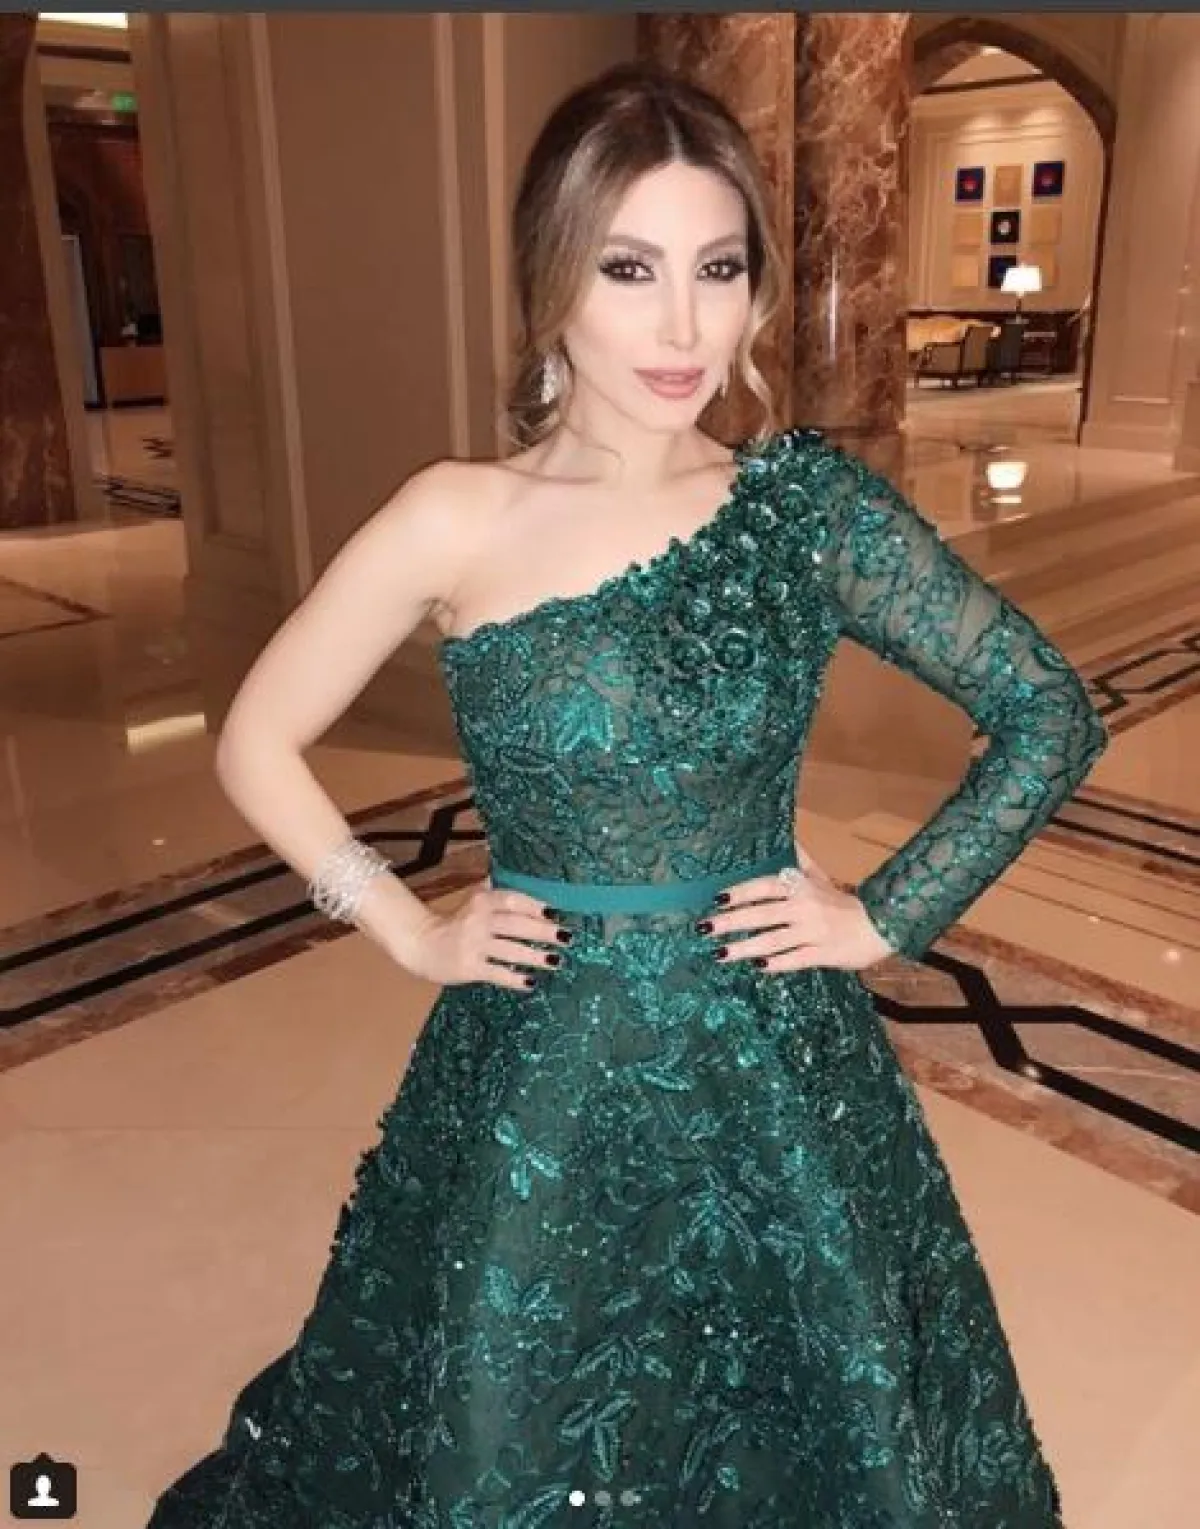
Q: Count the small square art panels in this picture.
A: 9